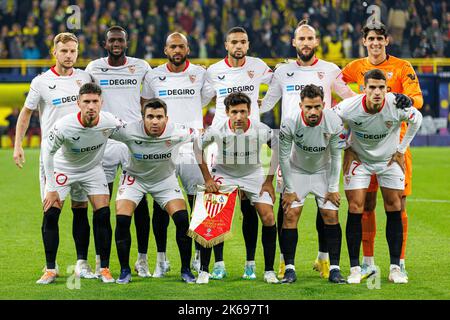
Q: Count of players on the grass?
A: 11